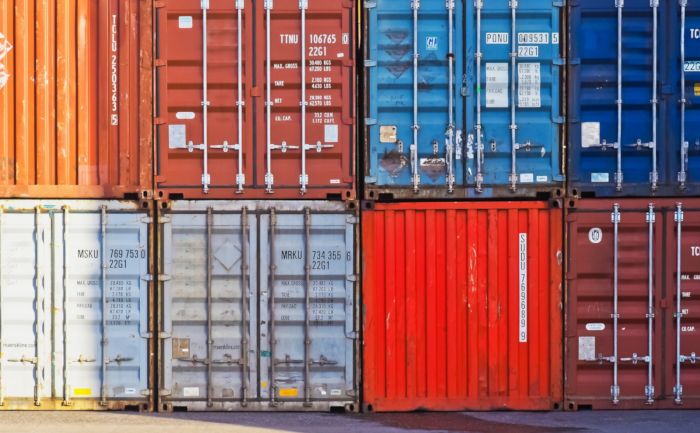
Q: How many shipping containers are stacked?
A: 8